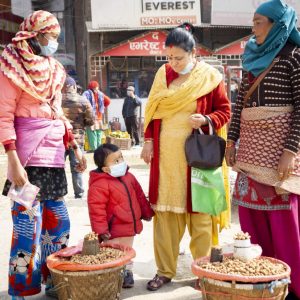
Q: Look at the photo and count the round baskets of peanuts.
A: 2